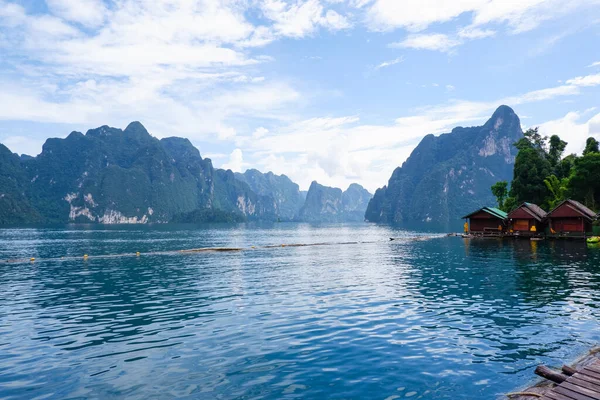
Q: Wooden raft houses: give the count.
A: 3